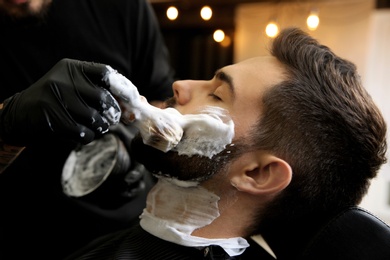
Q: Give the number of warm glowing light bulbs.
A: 5